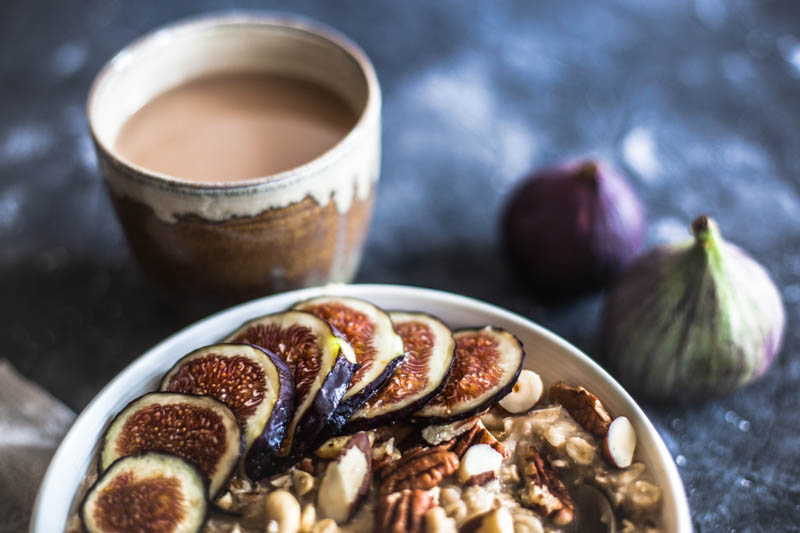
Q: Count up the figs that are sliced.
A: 7